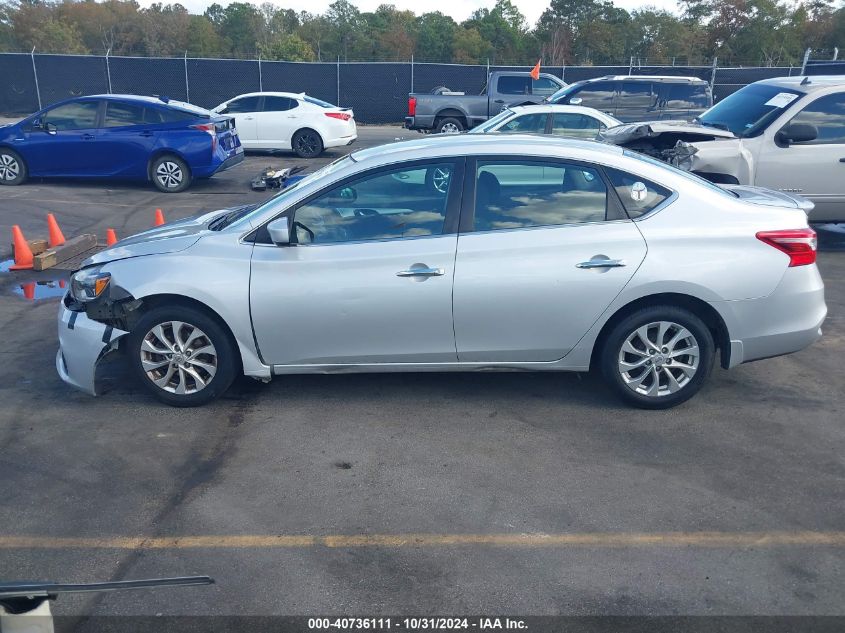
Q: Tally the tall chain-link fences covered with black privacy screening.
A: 1